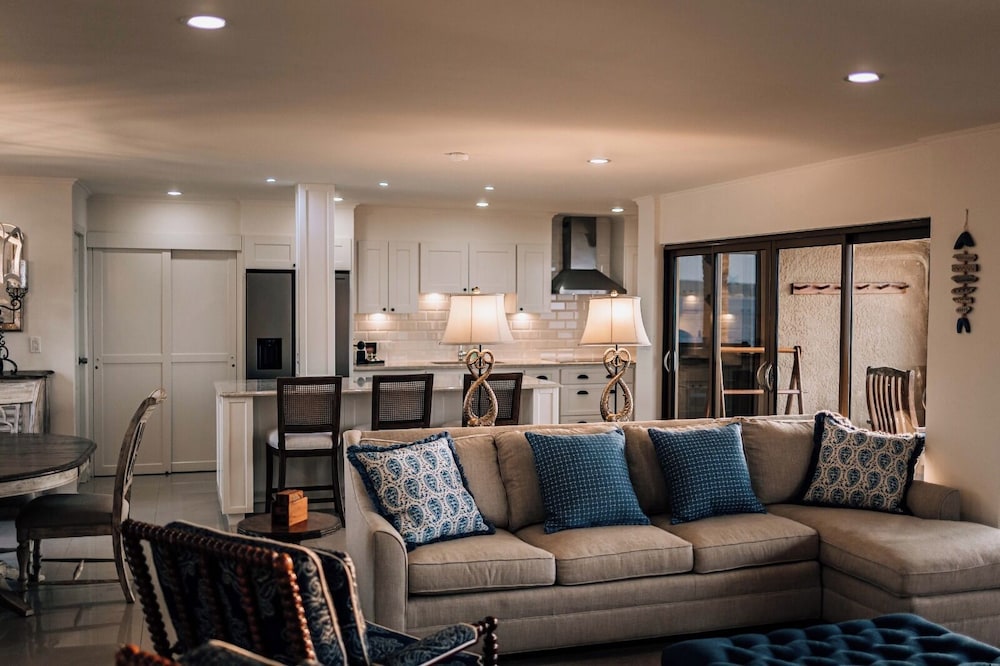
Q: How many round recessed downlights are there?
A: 10